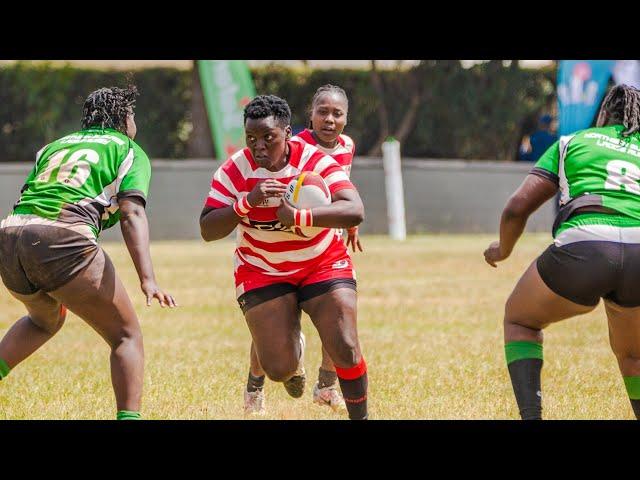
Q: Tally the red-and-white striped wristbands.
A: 2